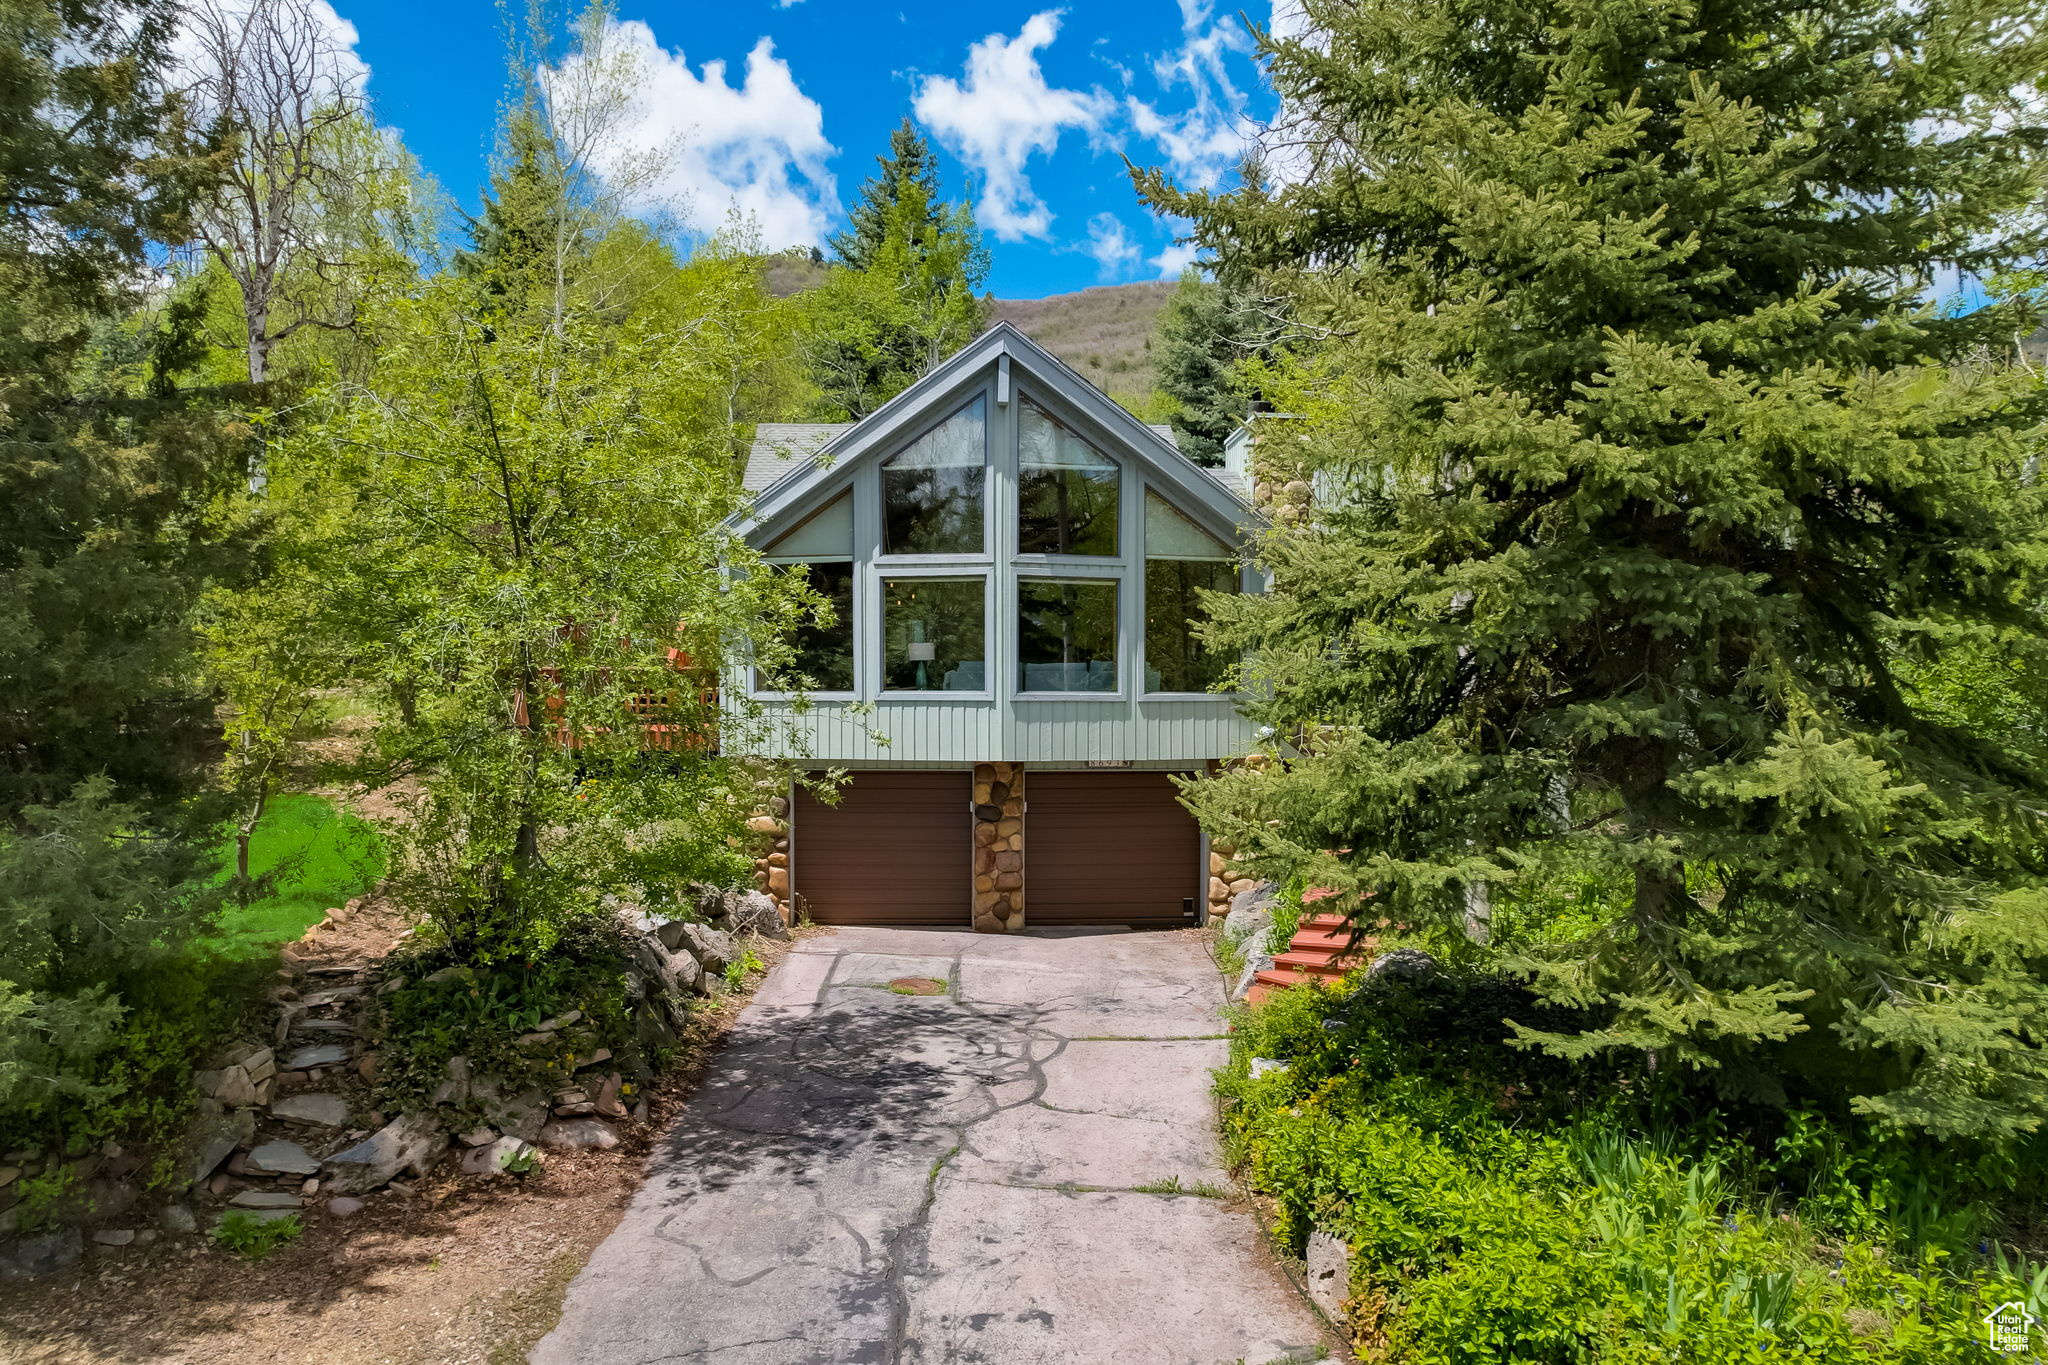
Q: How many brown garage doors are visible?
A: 2